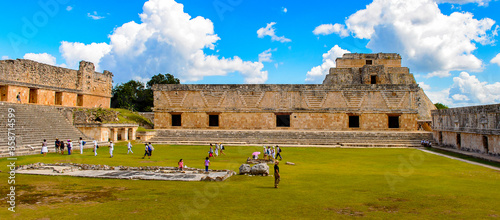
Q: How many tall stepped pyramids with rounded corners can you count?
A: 1